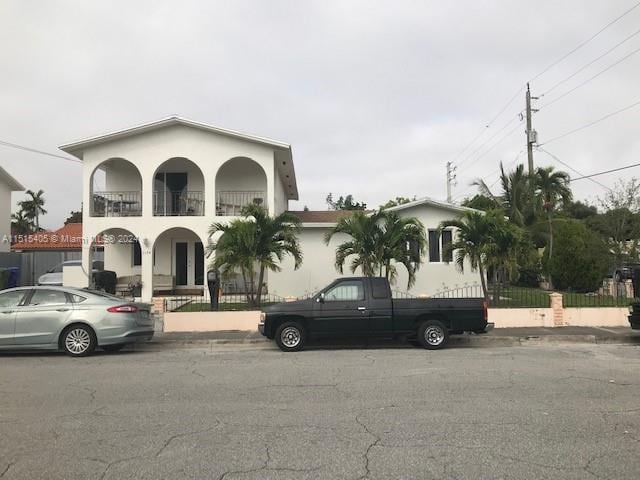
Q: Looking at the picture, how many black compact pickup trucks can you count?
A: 1